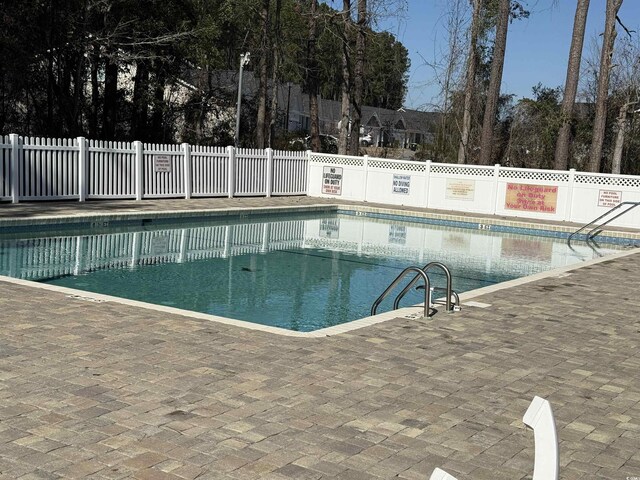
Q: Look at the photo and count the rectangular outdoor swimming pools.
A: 1